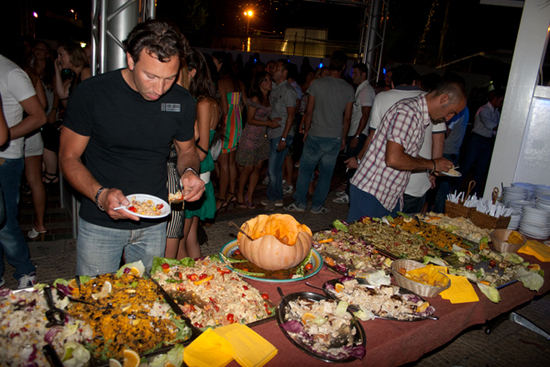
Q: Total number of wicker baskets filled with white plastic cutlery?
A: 2